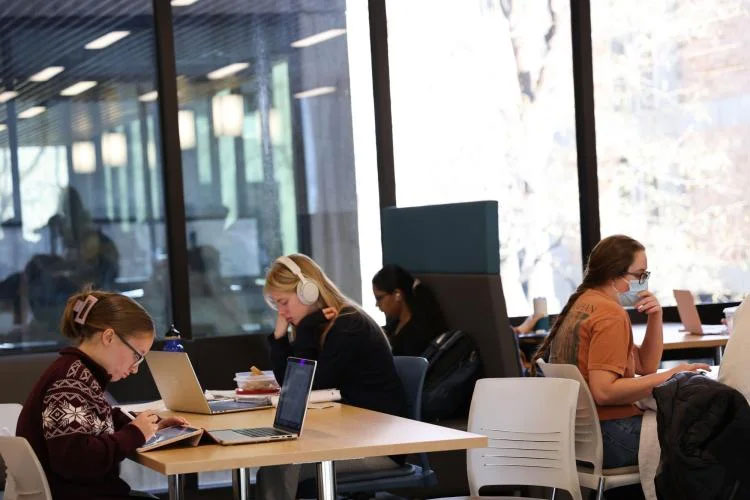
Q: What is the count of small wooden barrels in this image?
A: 0